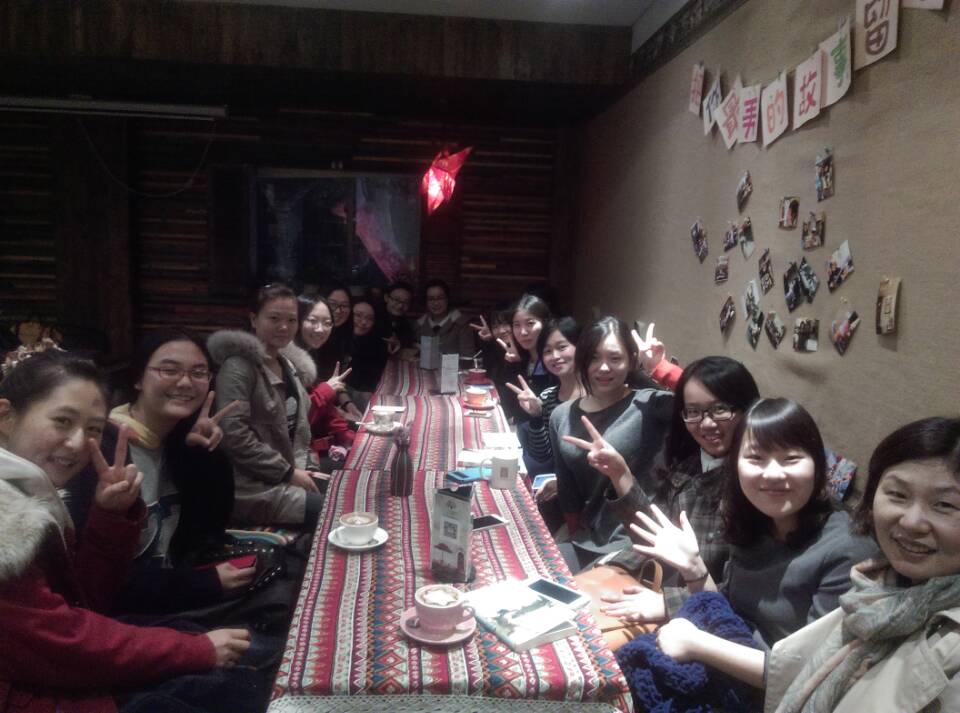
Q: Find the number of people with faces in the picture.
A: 15